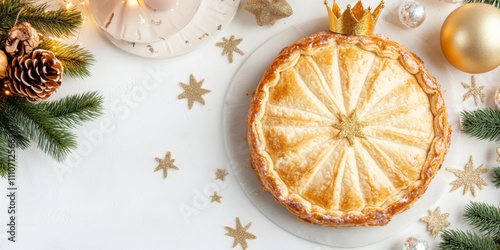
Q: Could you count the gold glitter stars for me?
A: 11